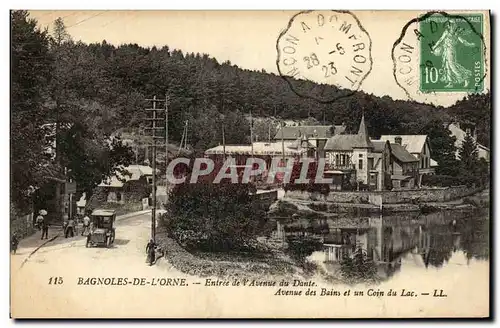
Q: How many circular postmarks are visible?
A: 2